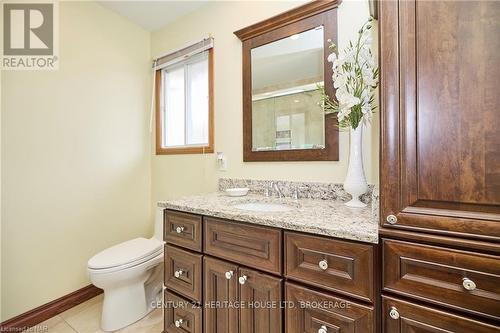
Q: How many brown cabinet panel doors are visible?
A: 4